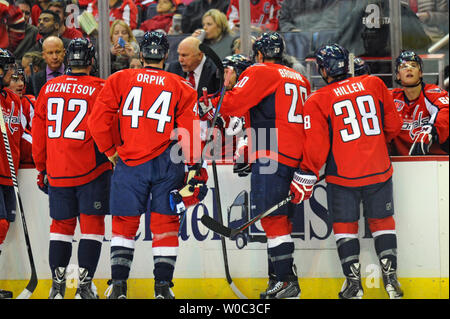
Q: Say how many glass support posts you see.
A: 3